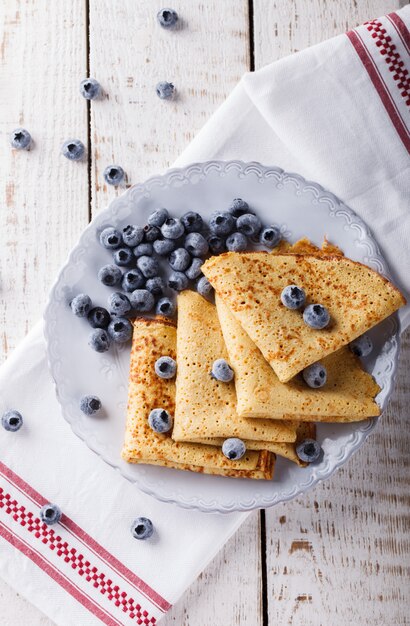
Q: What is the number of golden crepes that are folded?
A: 4